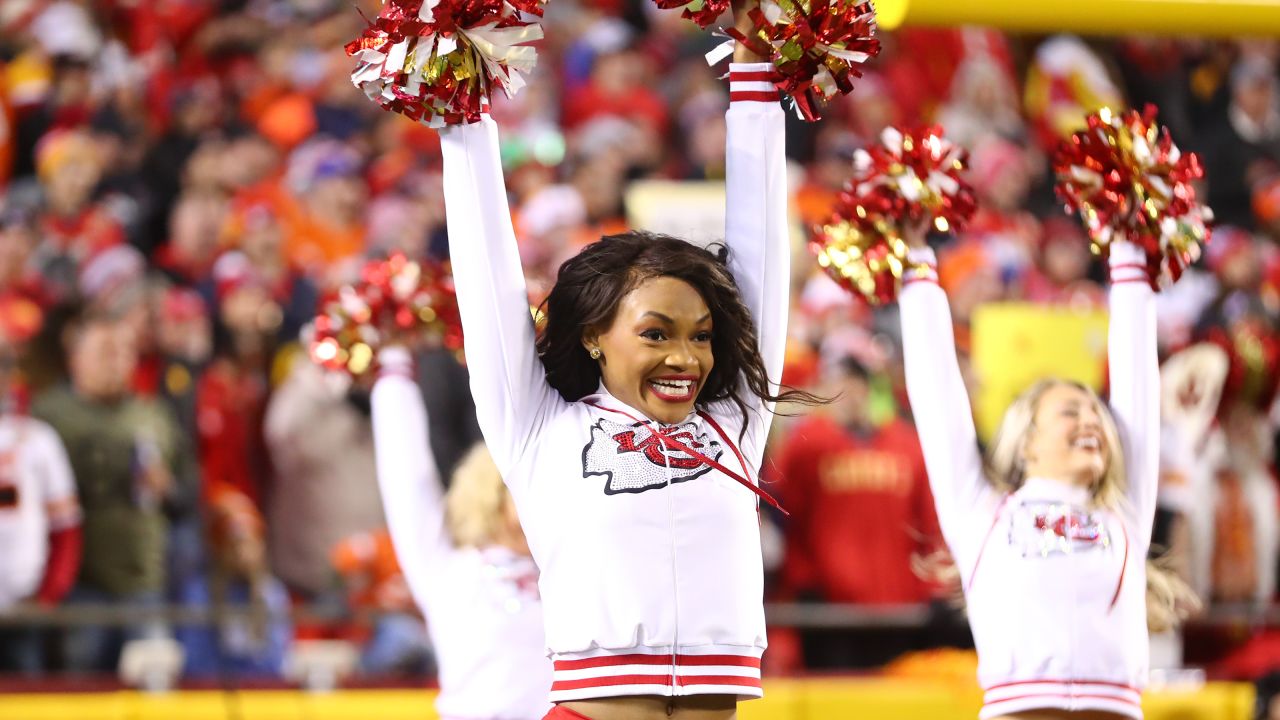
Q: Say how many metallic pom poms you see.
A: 5